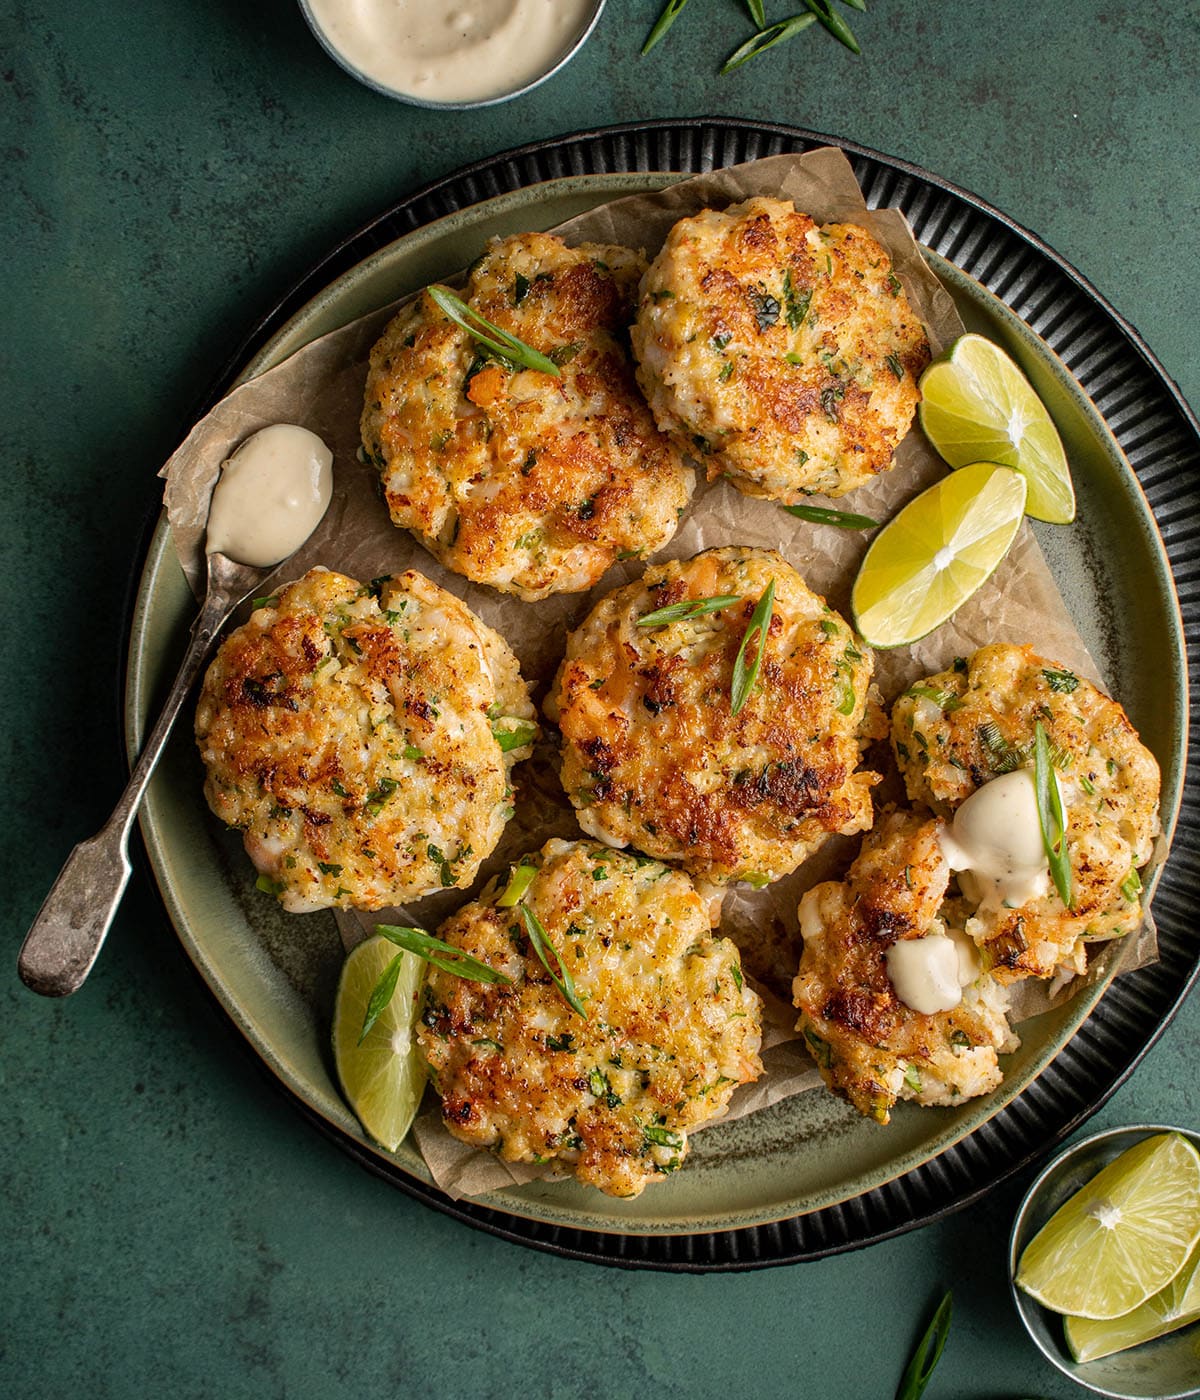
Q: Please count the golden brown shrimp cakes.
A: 6